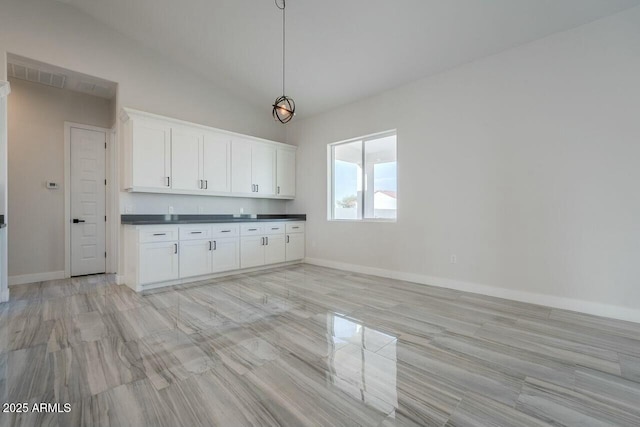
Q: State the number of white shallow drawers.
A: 6